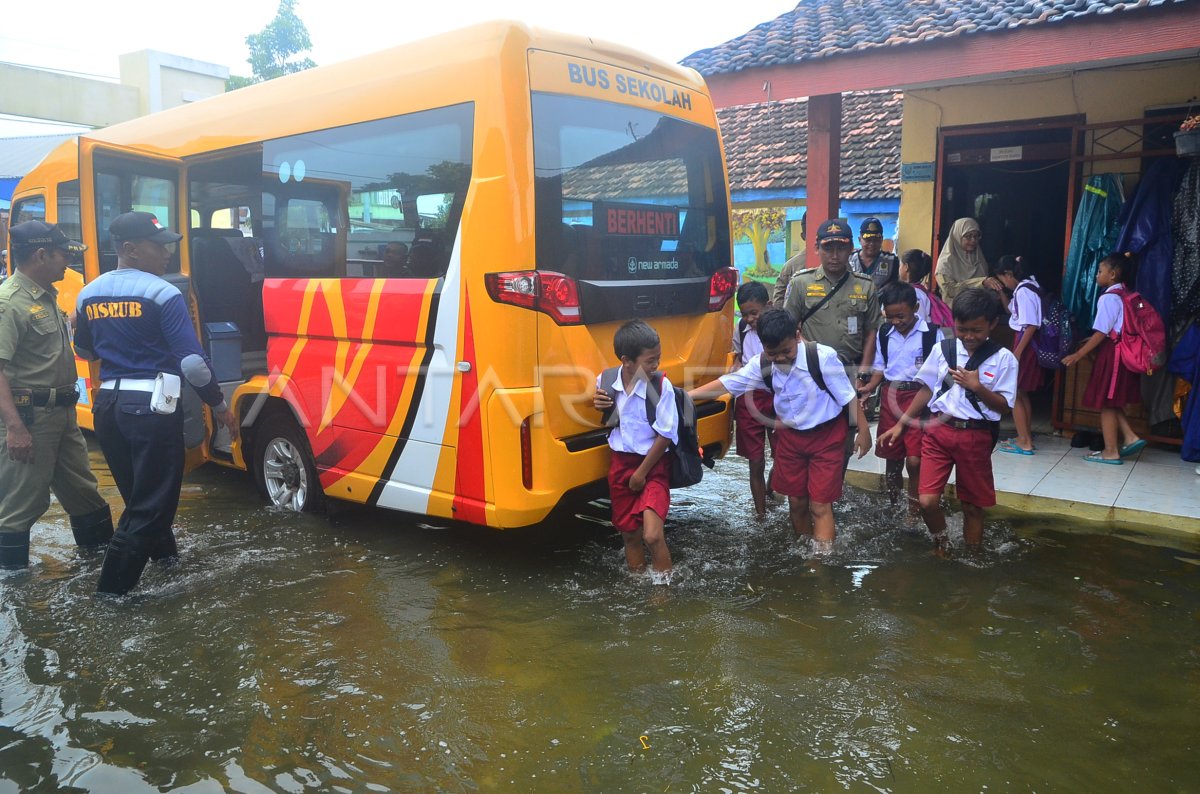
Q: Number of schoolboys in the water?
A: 5